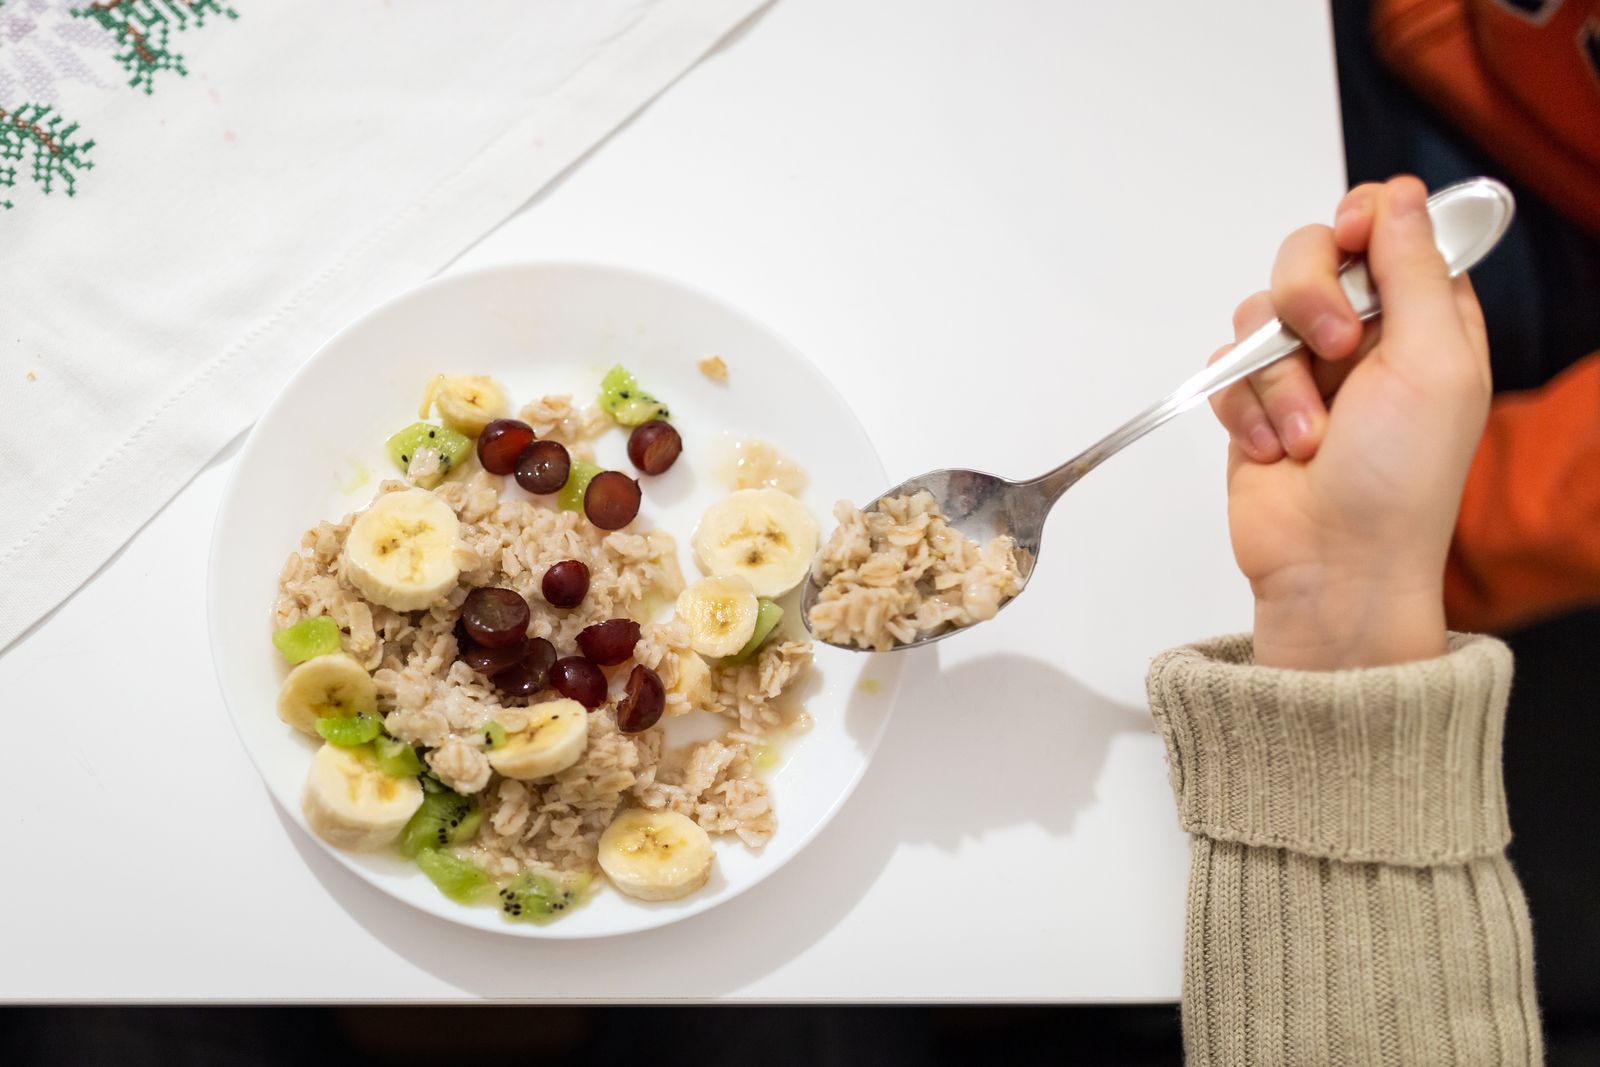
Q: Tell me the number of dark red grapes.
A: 11